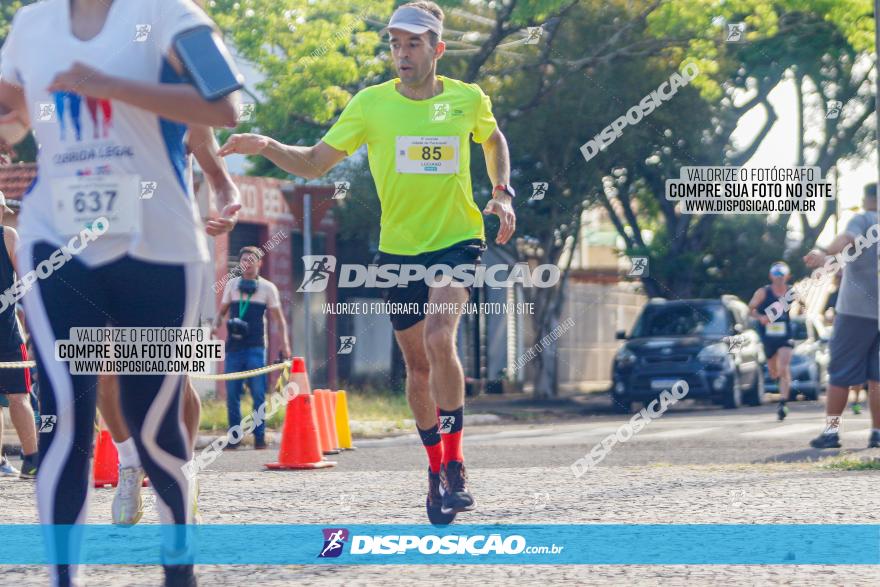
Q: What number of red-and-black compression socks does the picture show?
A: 2